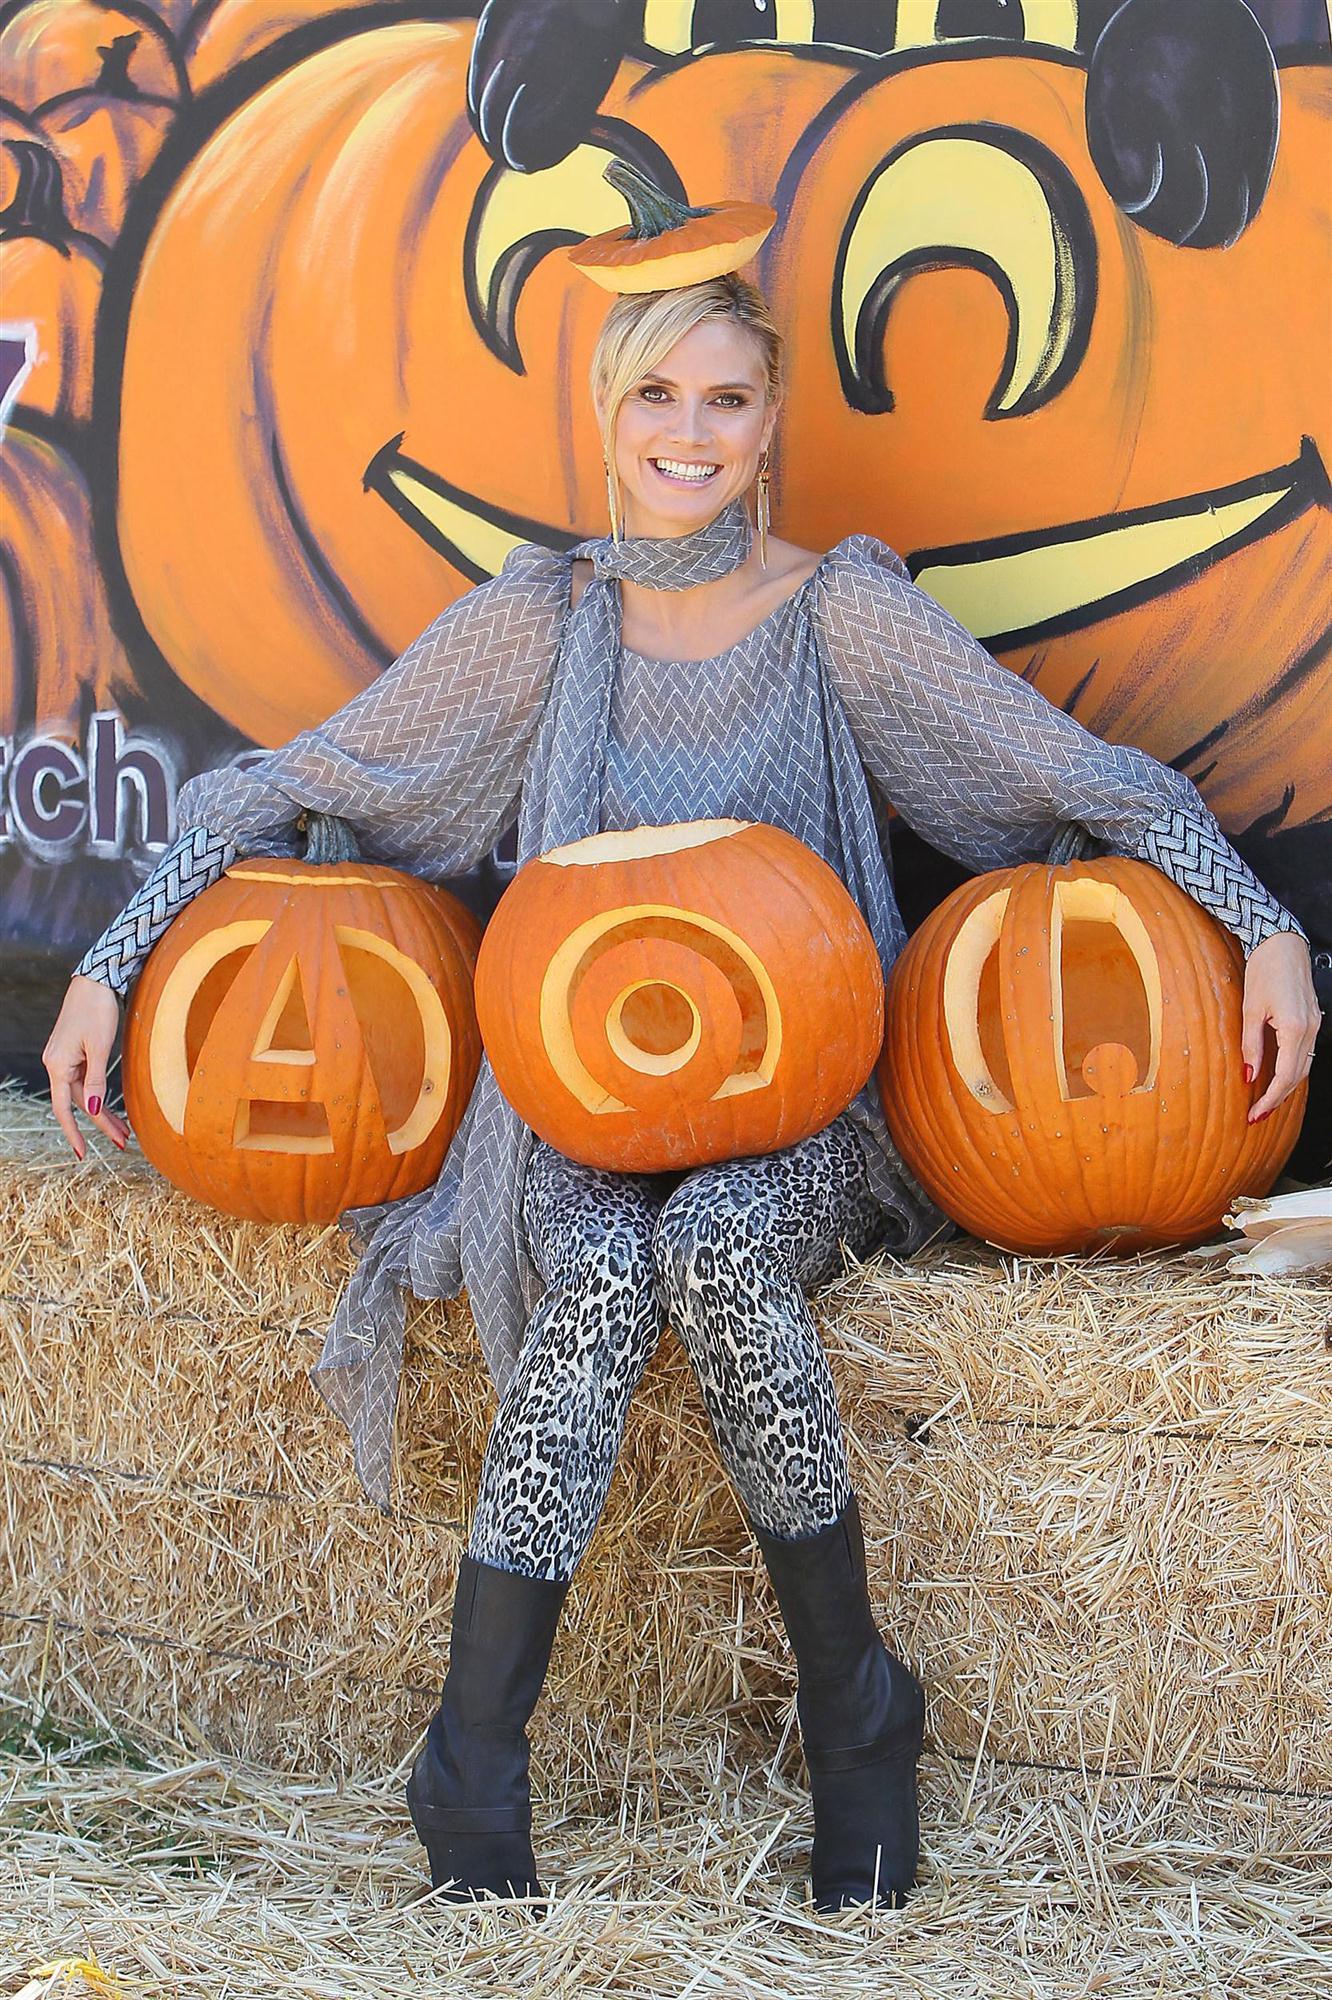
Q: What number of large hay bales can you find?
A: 2